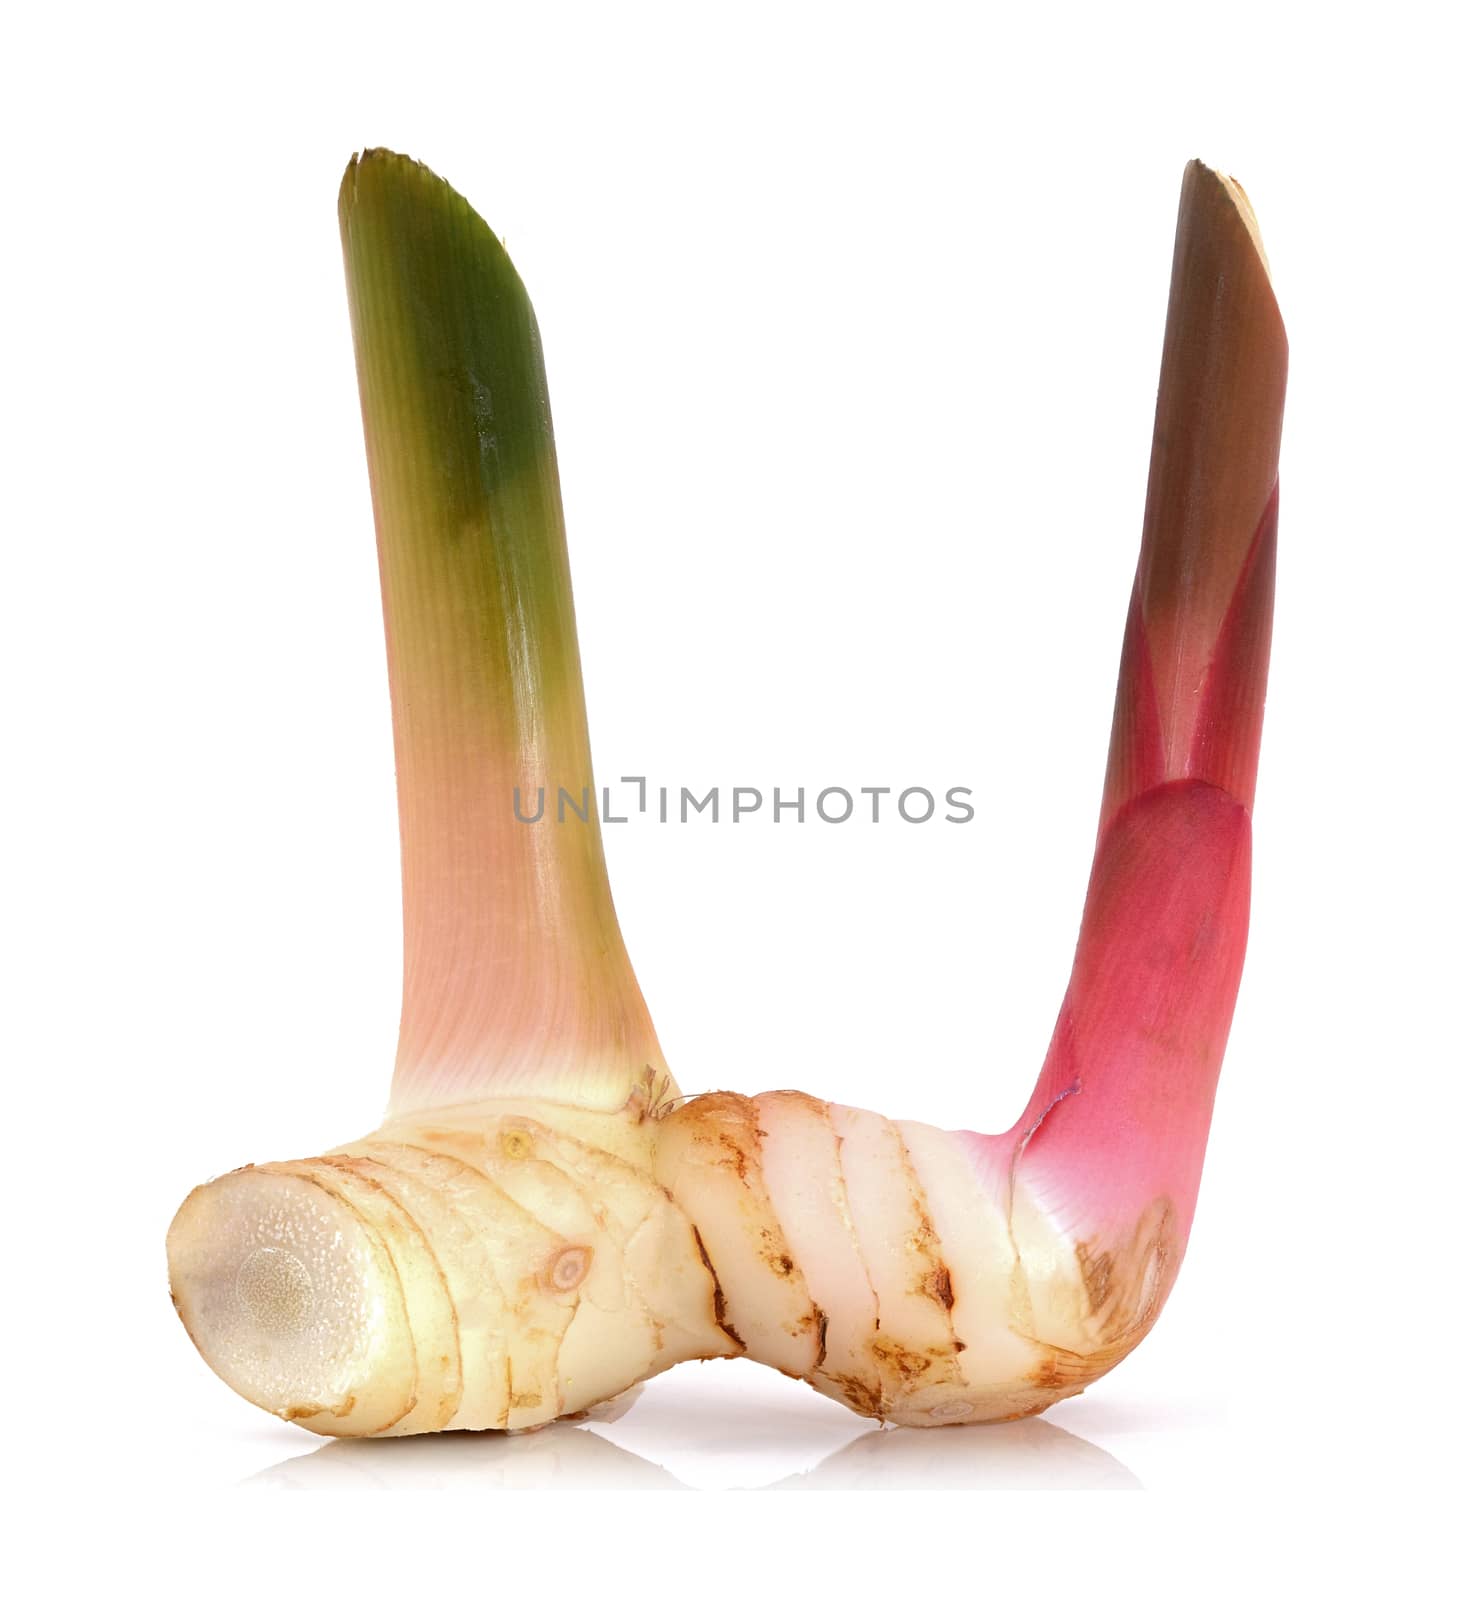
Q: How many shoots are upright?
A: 2